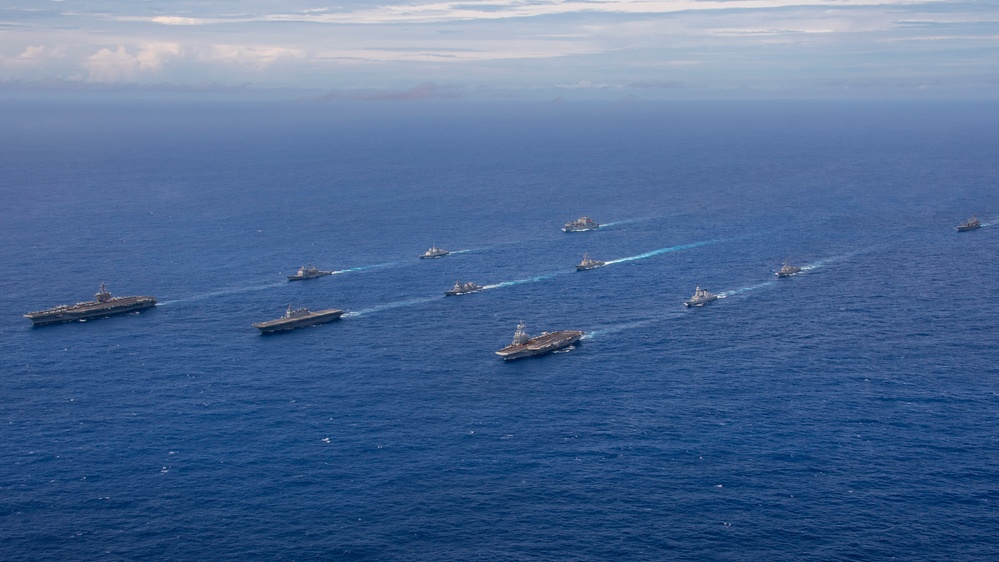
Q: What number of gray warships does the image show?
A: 11